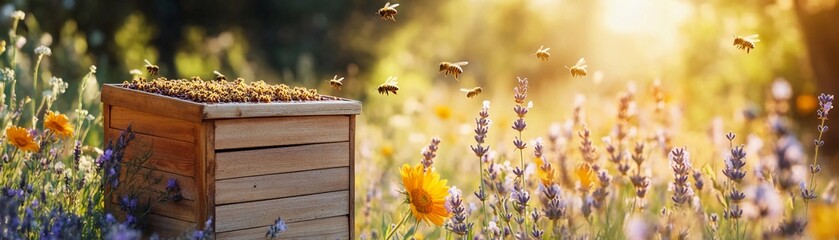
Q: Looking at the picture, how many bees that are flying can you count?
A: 10